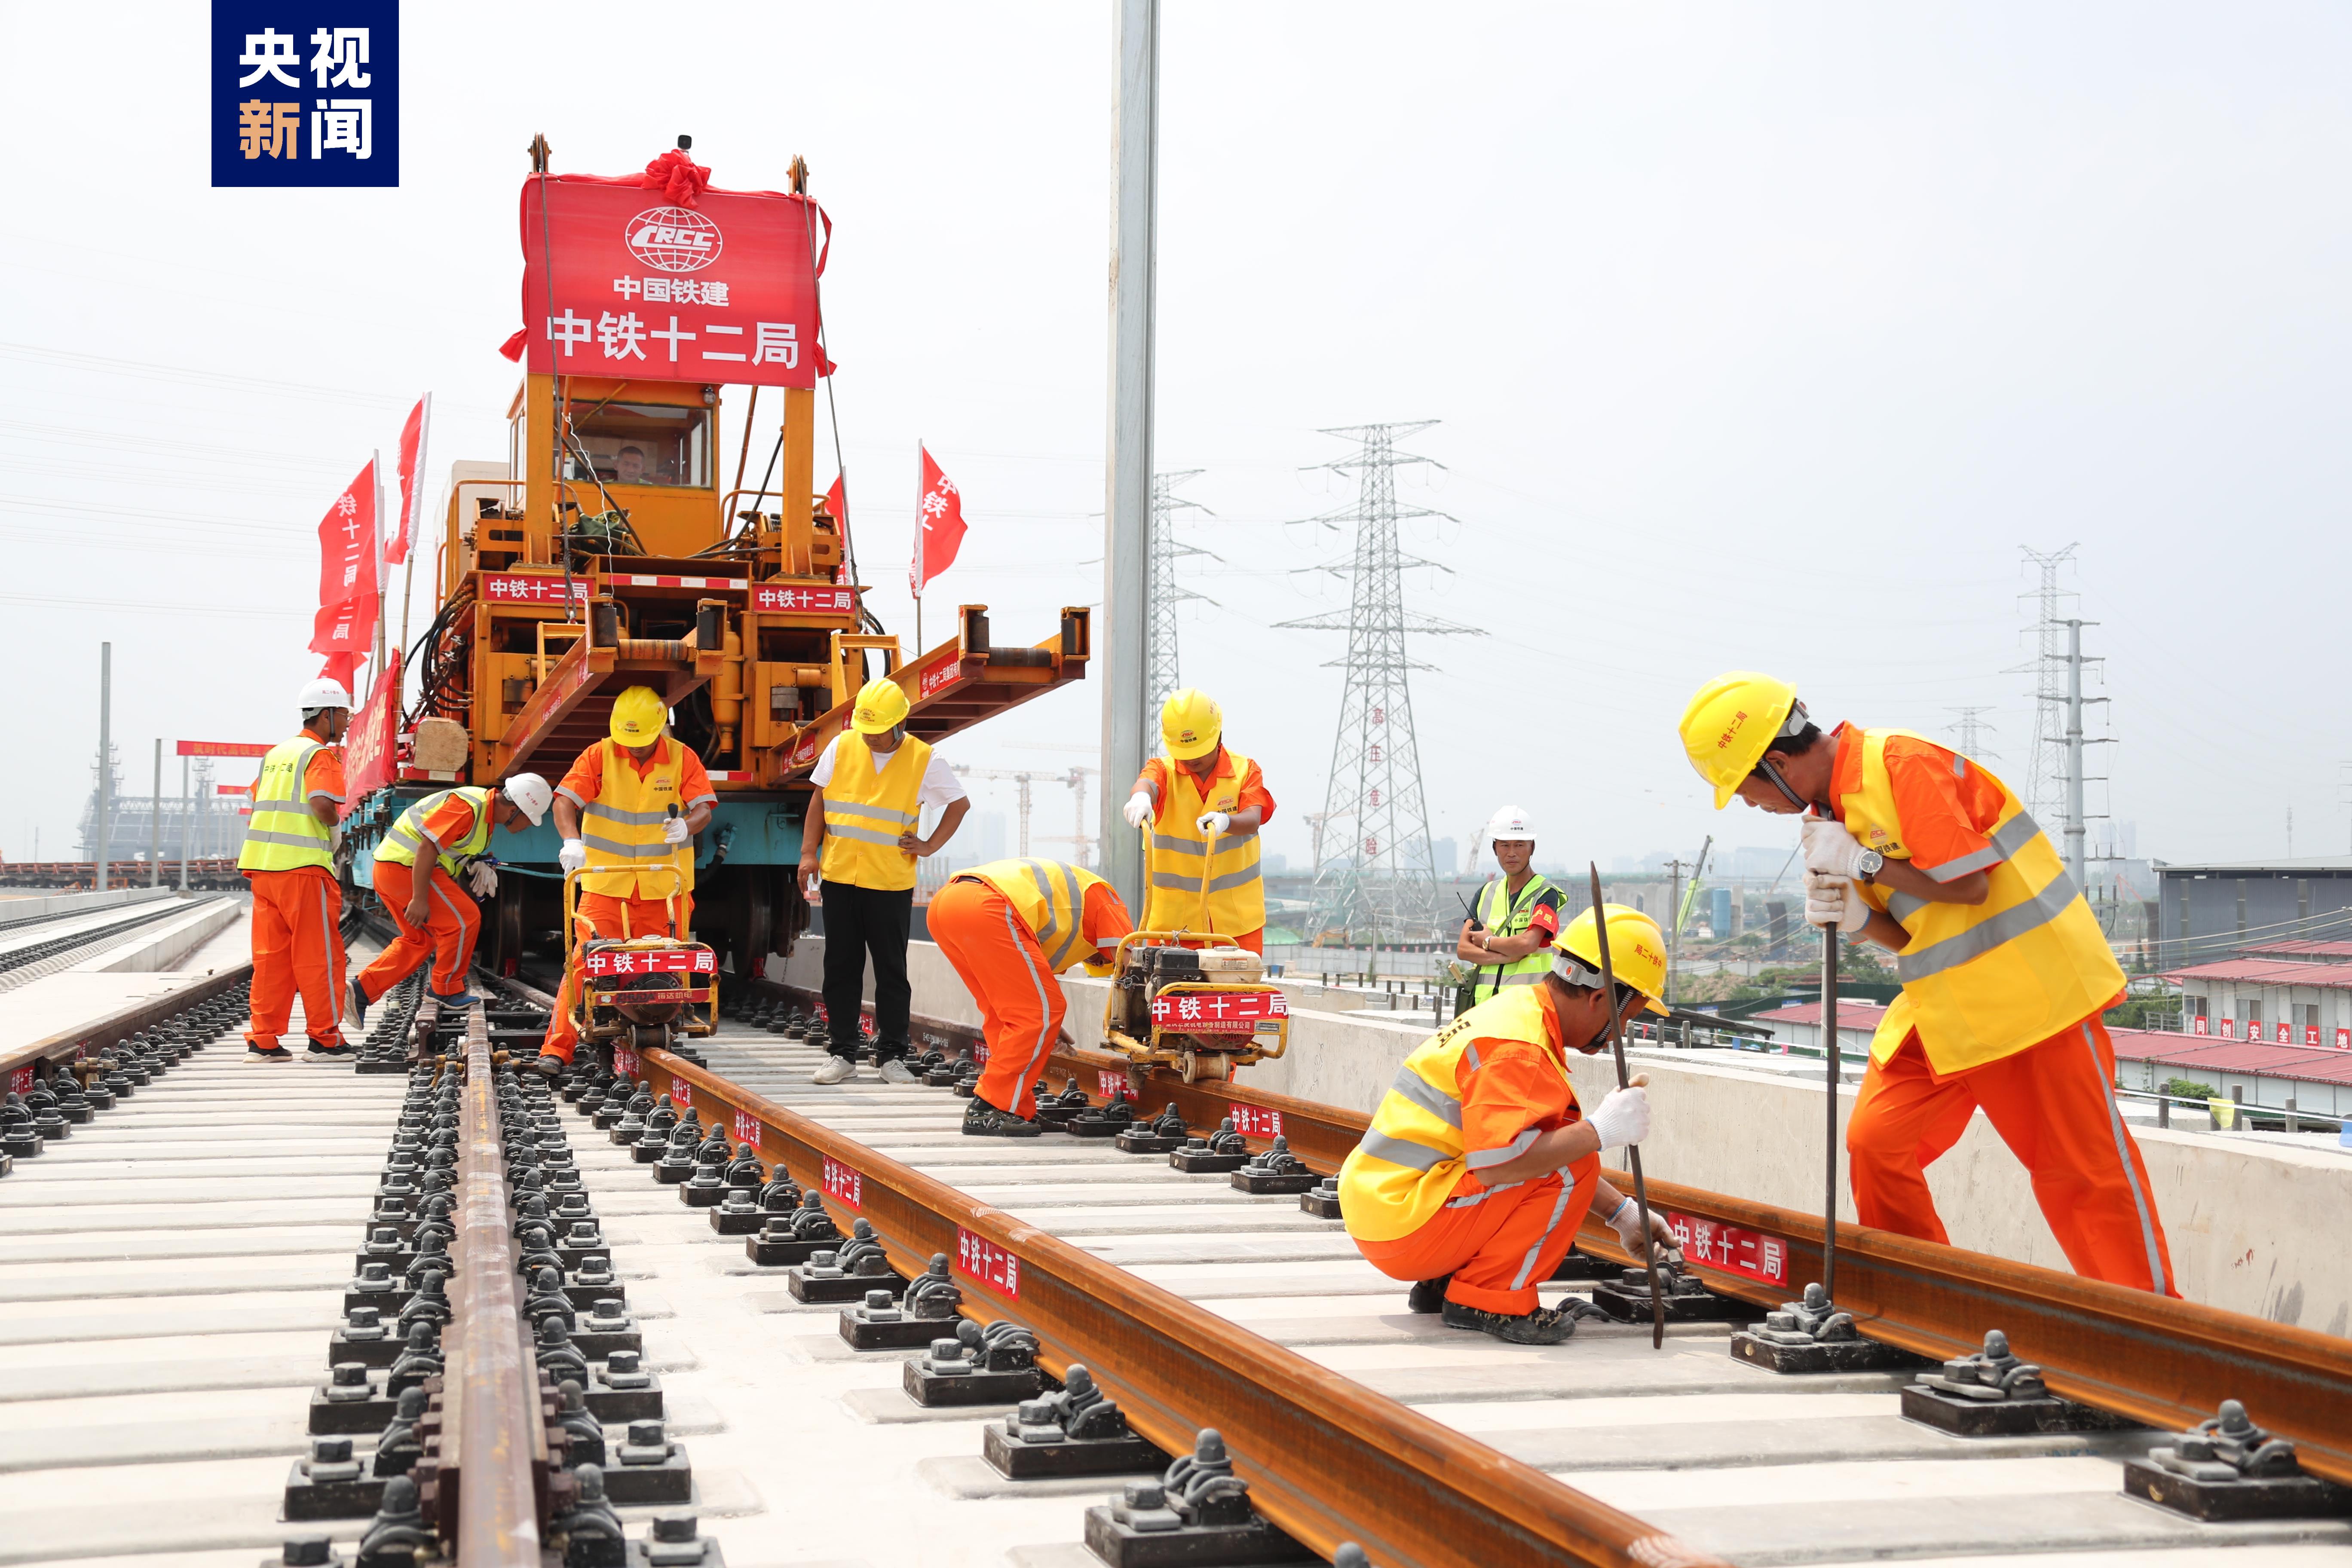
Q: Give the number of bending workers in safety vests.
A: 4